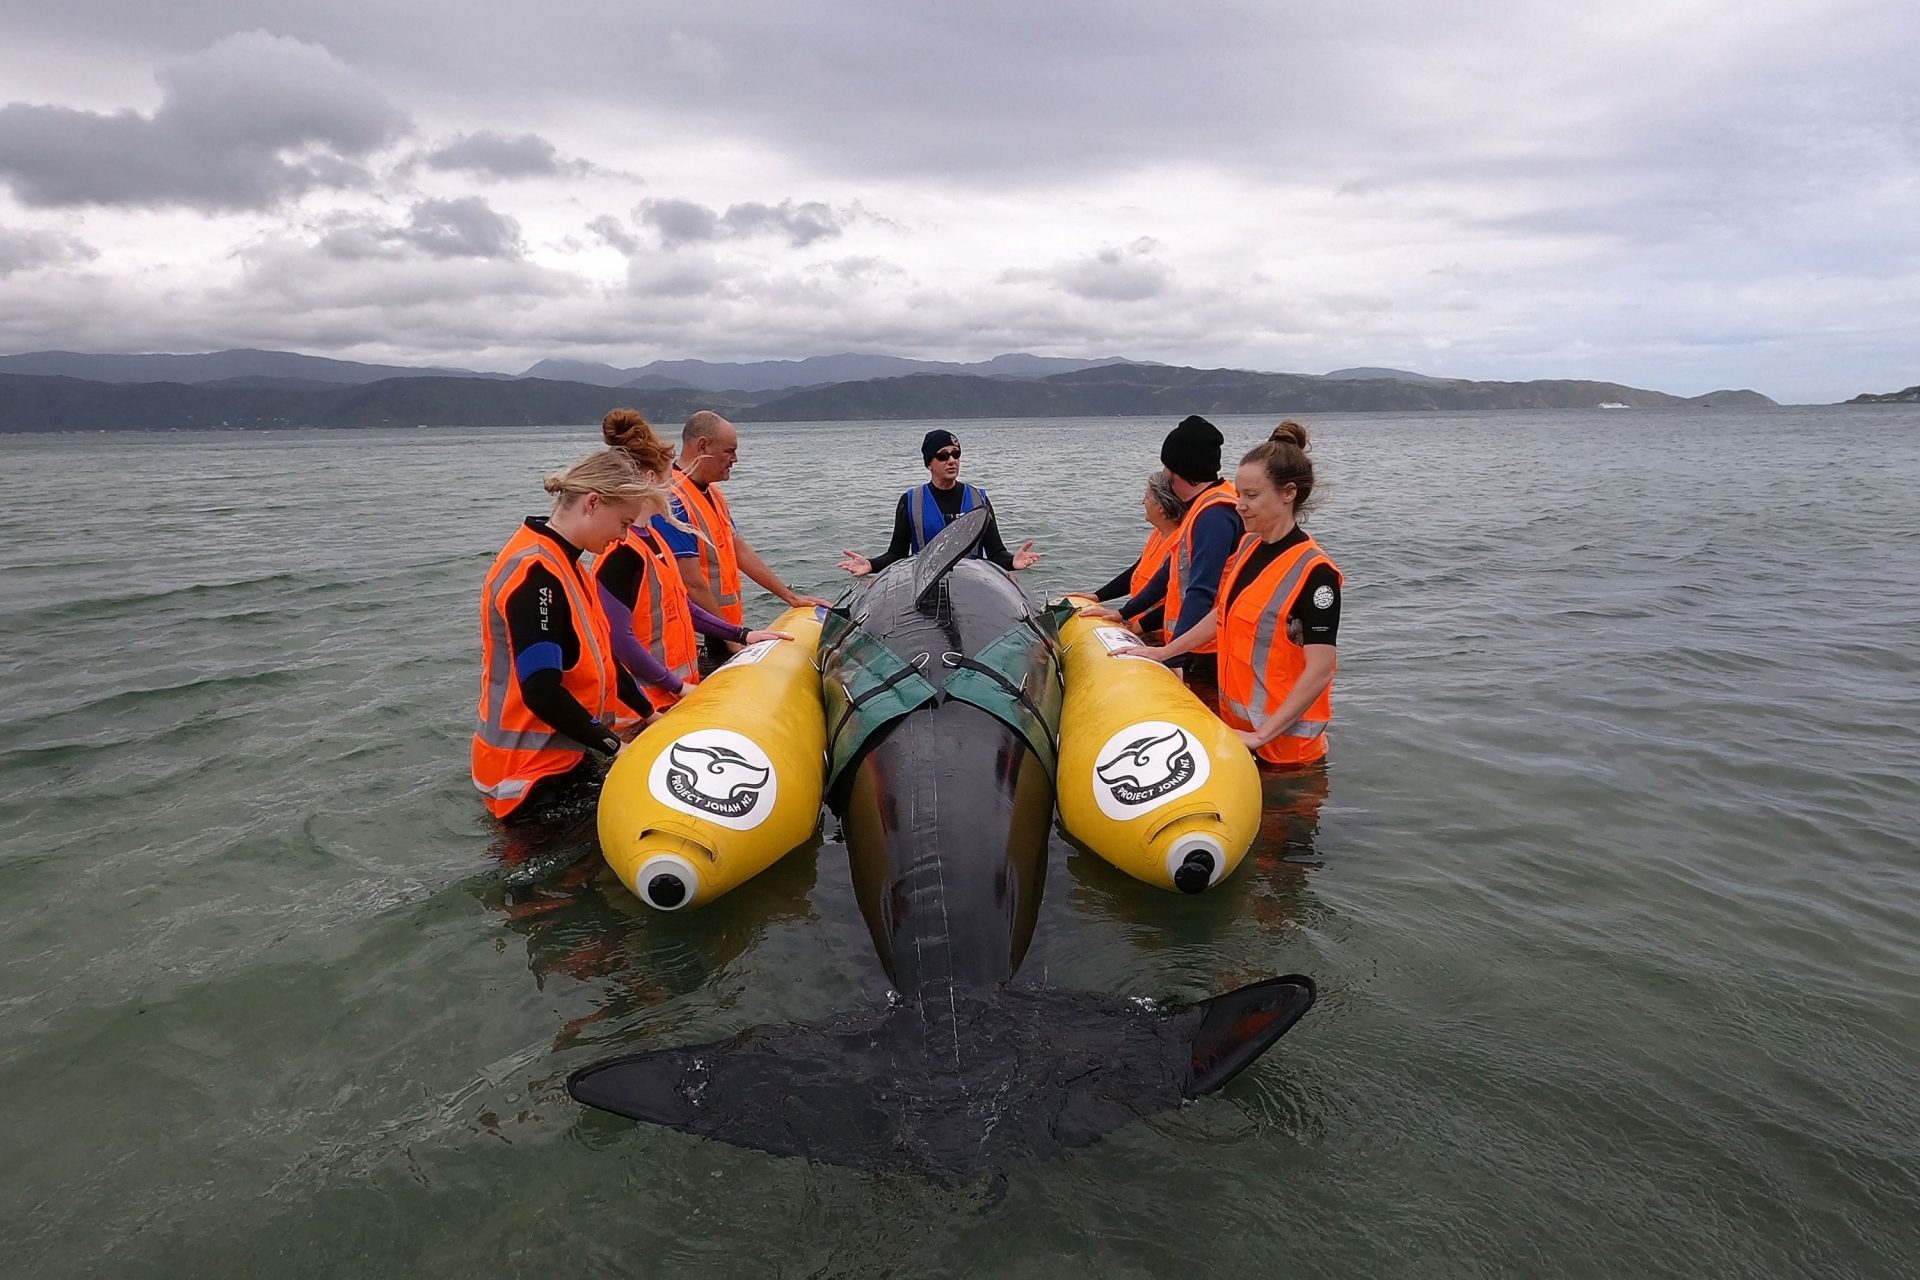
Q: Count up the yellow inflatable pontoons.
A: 2